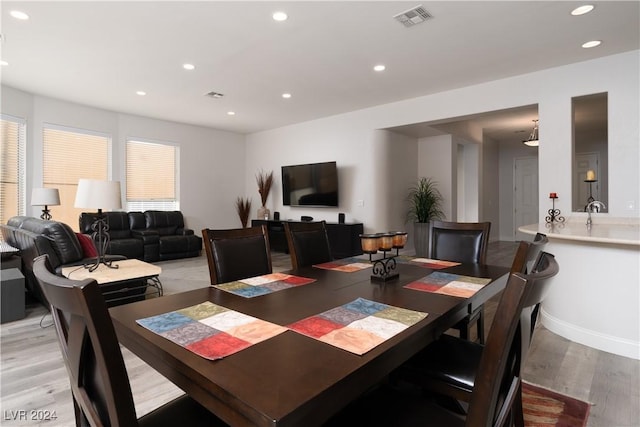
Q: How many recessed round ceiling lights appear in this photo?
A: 10